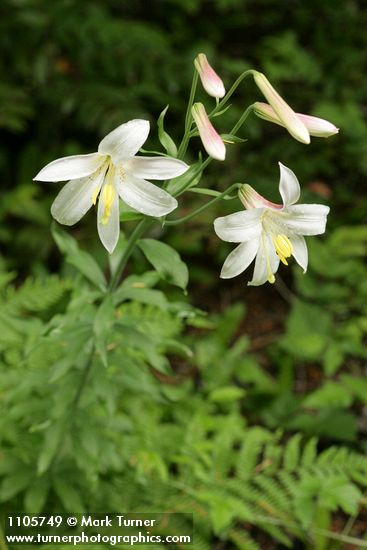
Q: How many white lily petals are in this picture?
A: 12